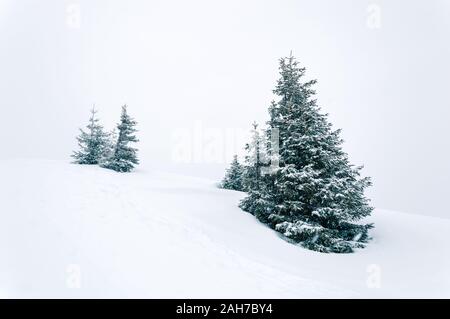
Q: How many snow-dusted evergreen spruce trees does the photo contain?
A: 5